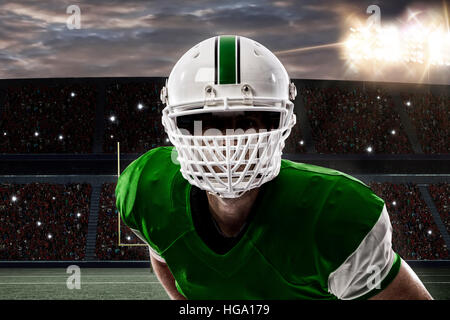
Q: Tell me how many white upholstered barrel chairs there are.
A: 0